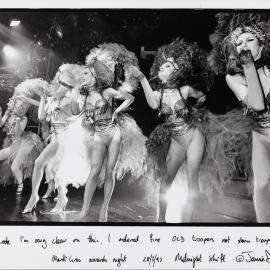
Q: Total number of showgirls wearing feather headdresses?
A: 5